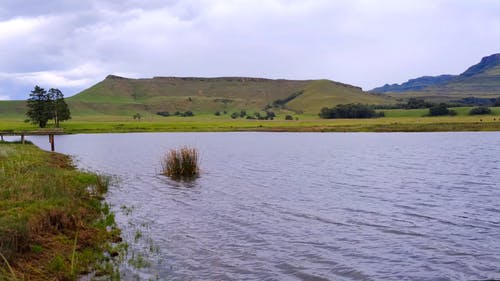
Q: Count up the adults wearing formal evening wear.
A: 0